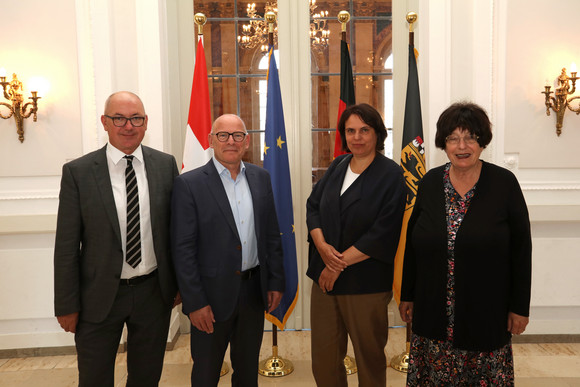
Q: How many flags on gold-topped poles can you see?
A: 4